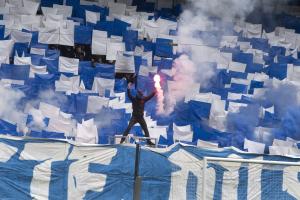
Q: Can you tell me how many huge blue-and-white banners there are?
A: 1